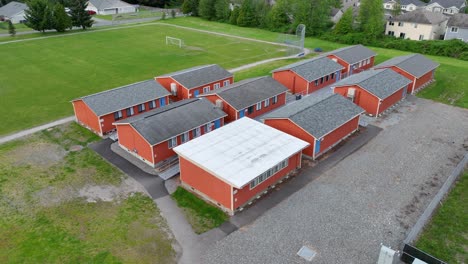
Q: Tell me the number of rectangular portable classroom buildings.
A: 10